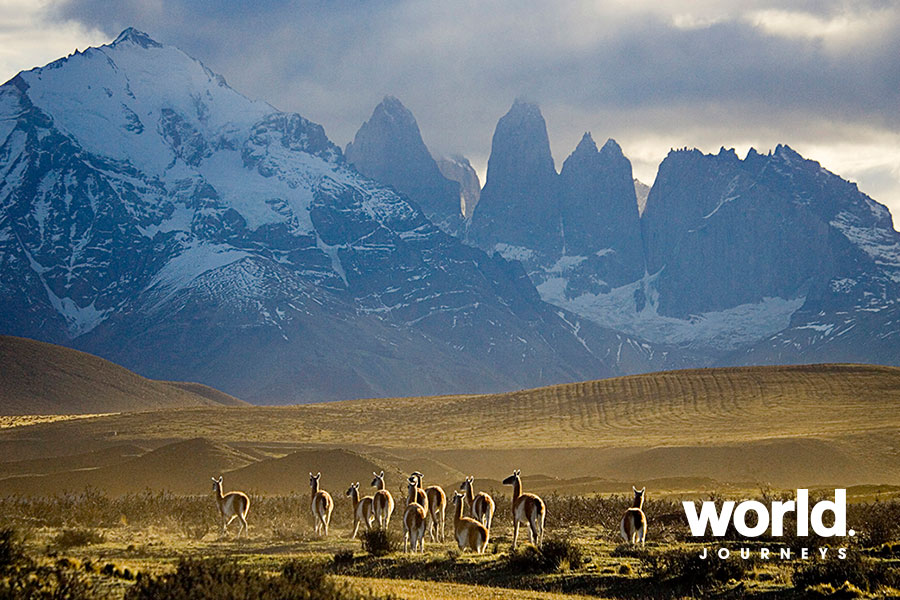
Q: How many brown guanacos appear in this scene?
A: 11